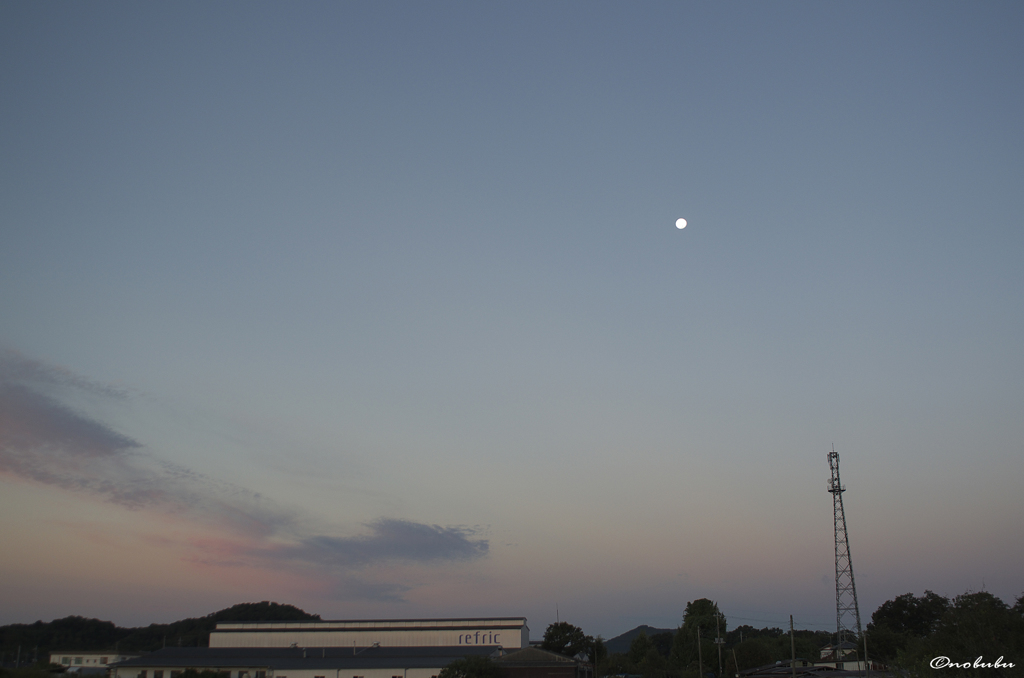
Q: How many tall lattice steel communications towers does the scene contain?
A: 1